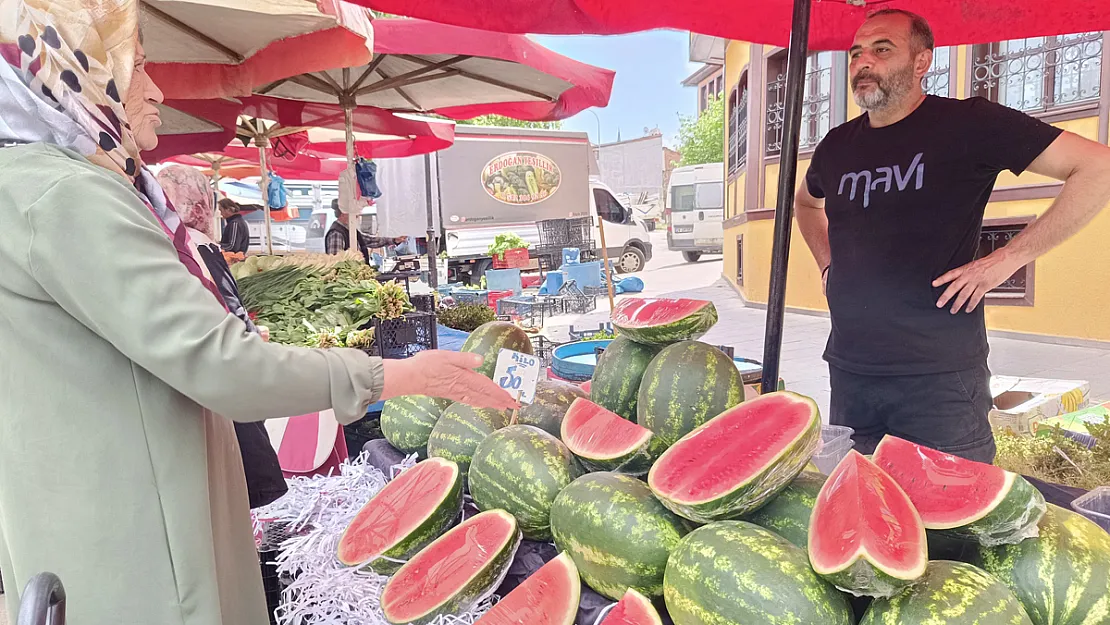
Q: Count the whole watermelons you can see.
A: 12